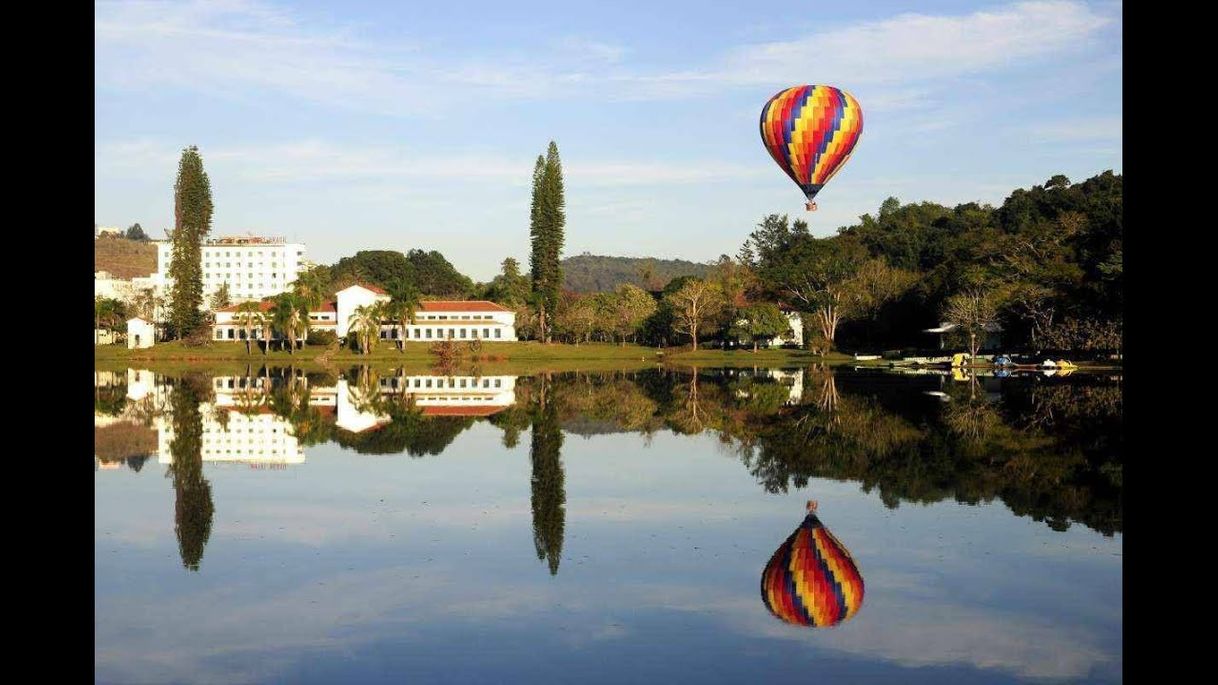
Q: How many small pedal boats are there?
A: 4